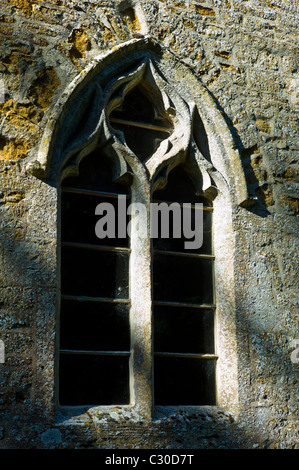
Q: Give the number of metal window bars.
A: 9